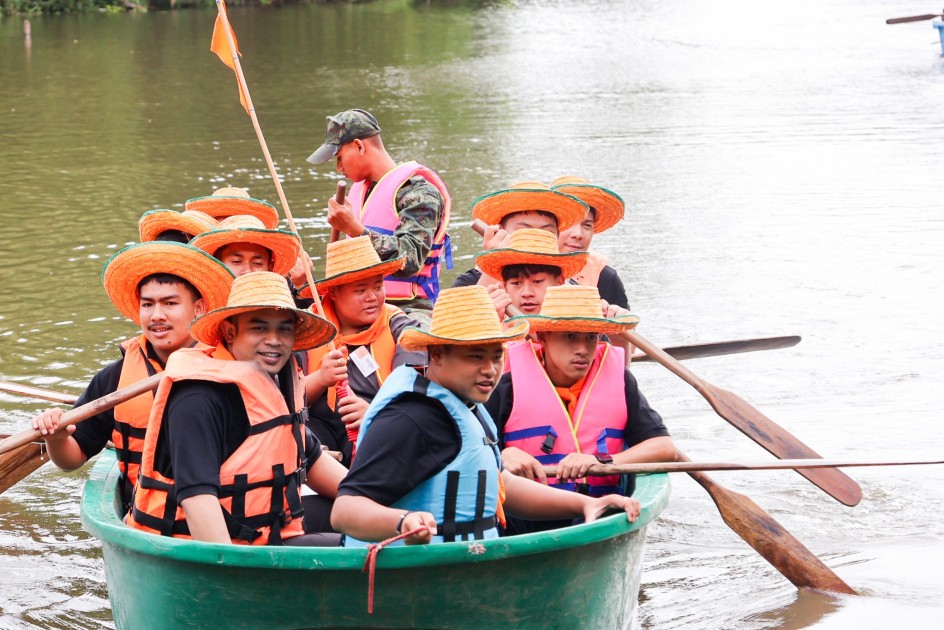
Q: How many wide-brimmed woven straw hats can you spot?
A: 11